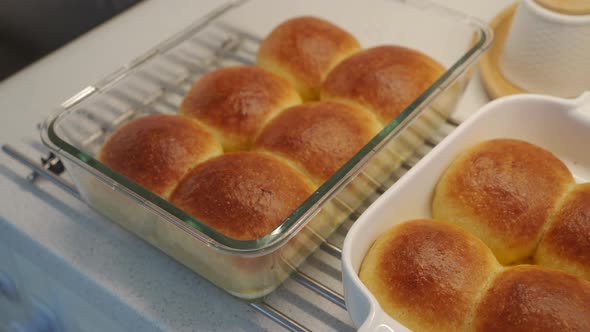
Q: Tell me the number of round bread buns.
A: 10